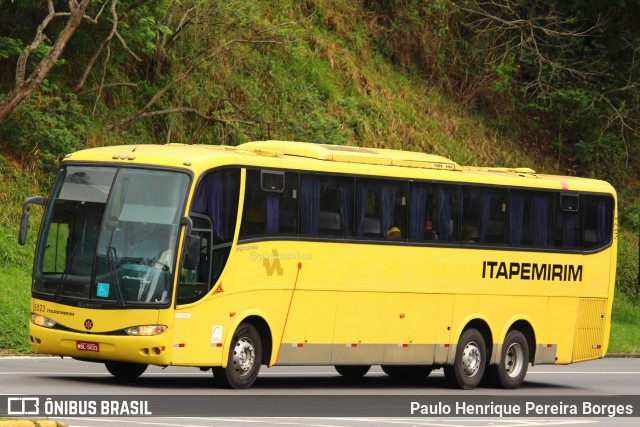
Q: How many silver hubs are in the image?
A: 3